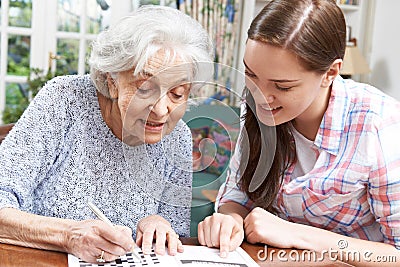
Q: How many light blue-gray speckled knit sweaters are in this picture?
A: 1